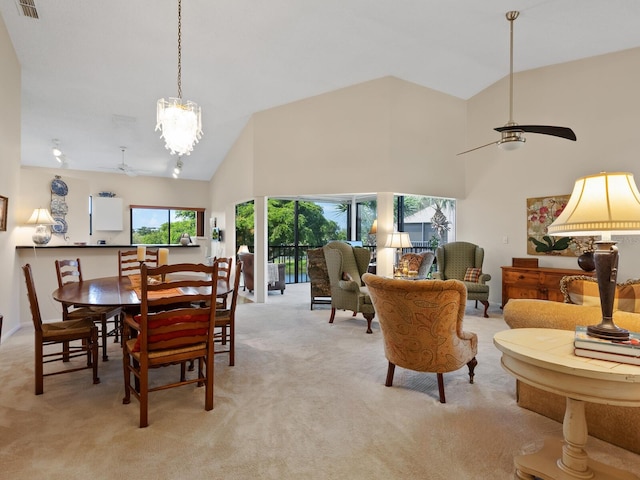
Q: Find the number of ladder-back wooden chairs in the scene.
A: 6